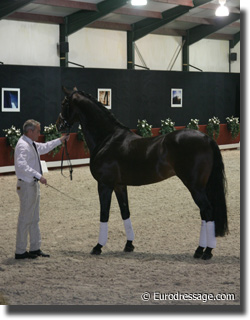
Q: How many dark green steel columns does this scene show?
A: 4